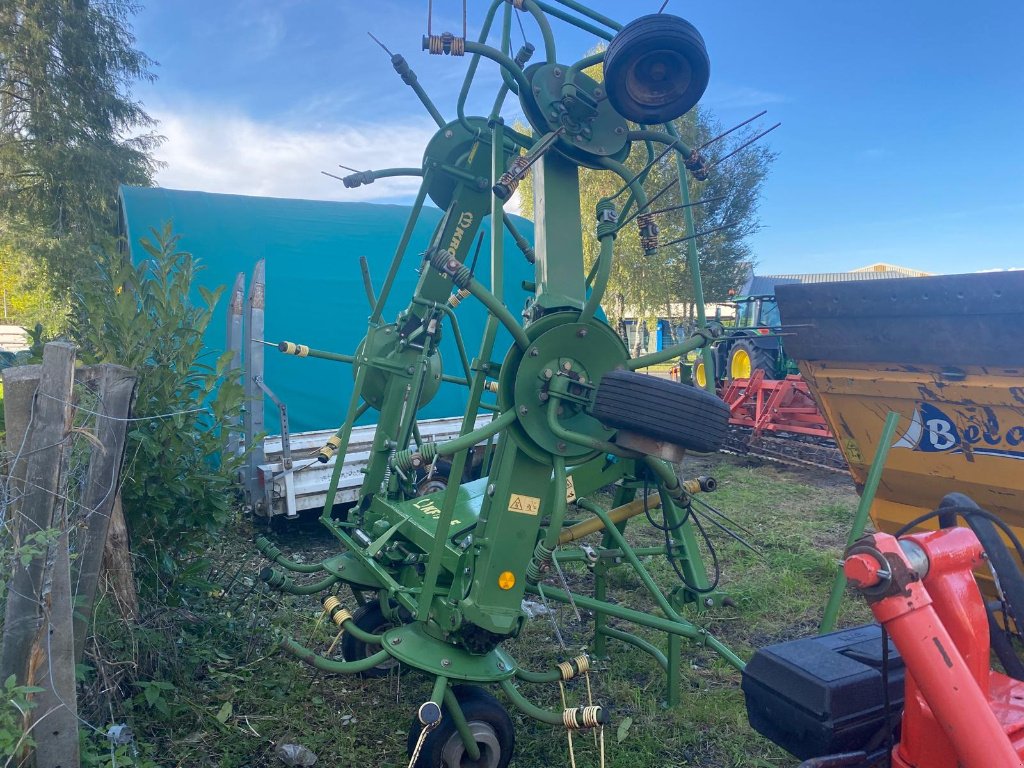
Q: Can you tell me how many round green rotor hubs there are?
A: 6